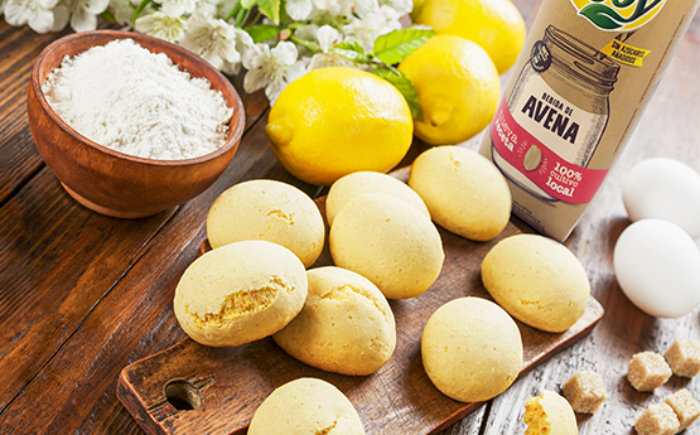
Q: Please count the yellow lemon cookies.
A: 10